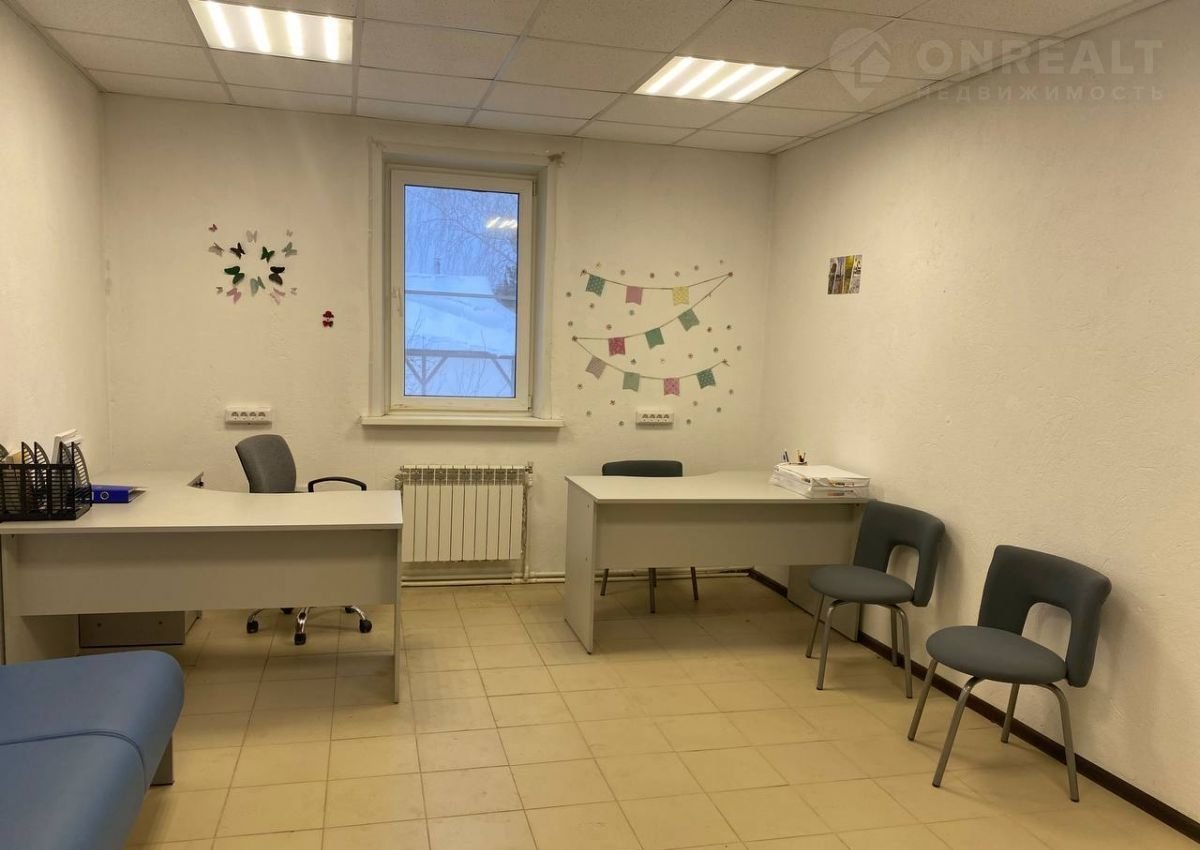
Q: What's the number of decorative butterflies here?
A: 14